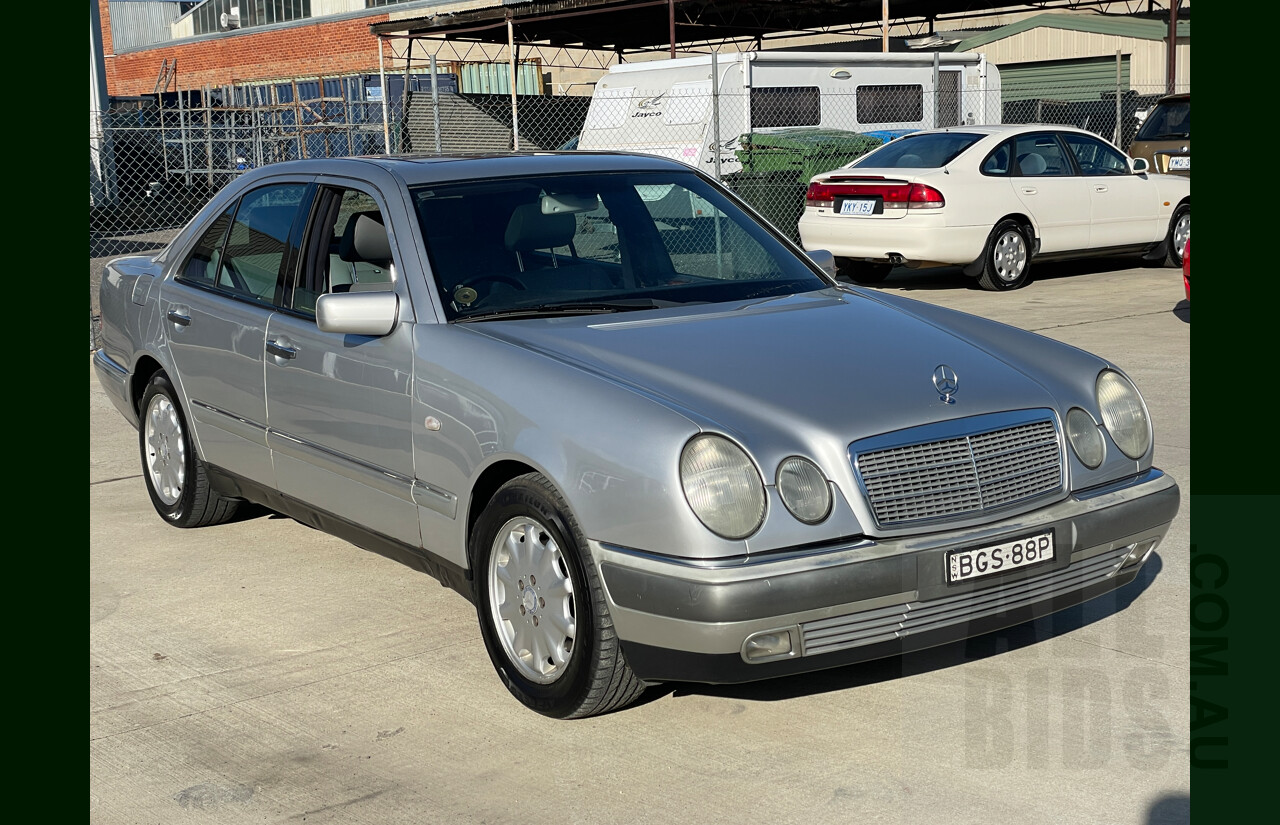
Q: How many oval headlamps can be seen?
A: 4